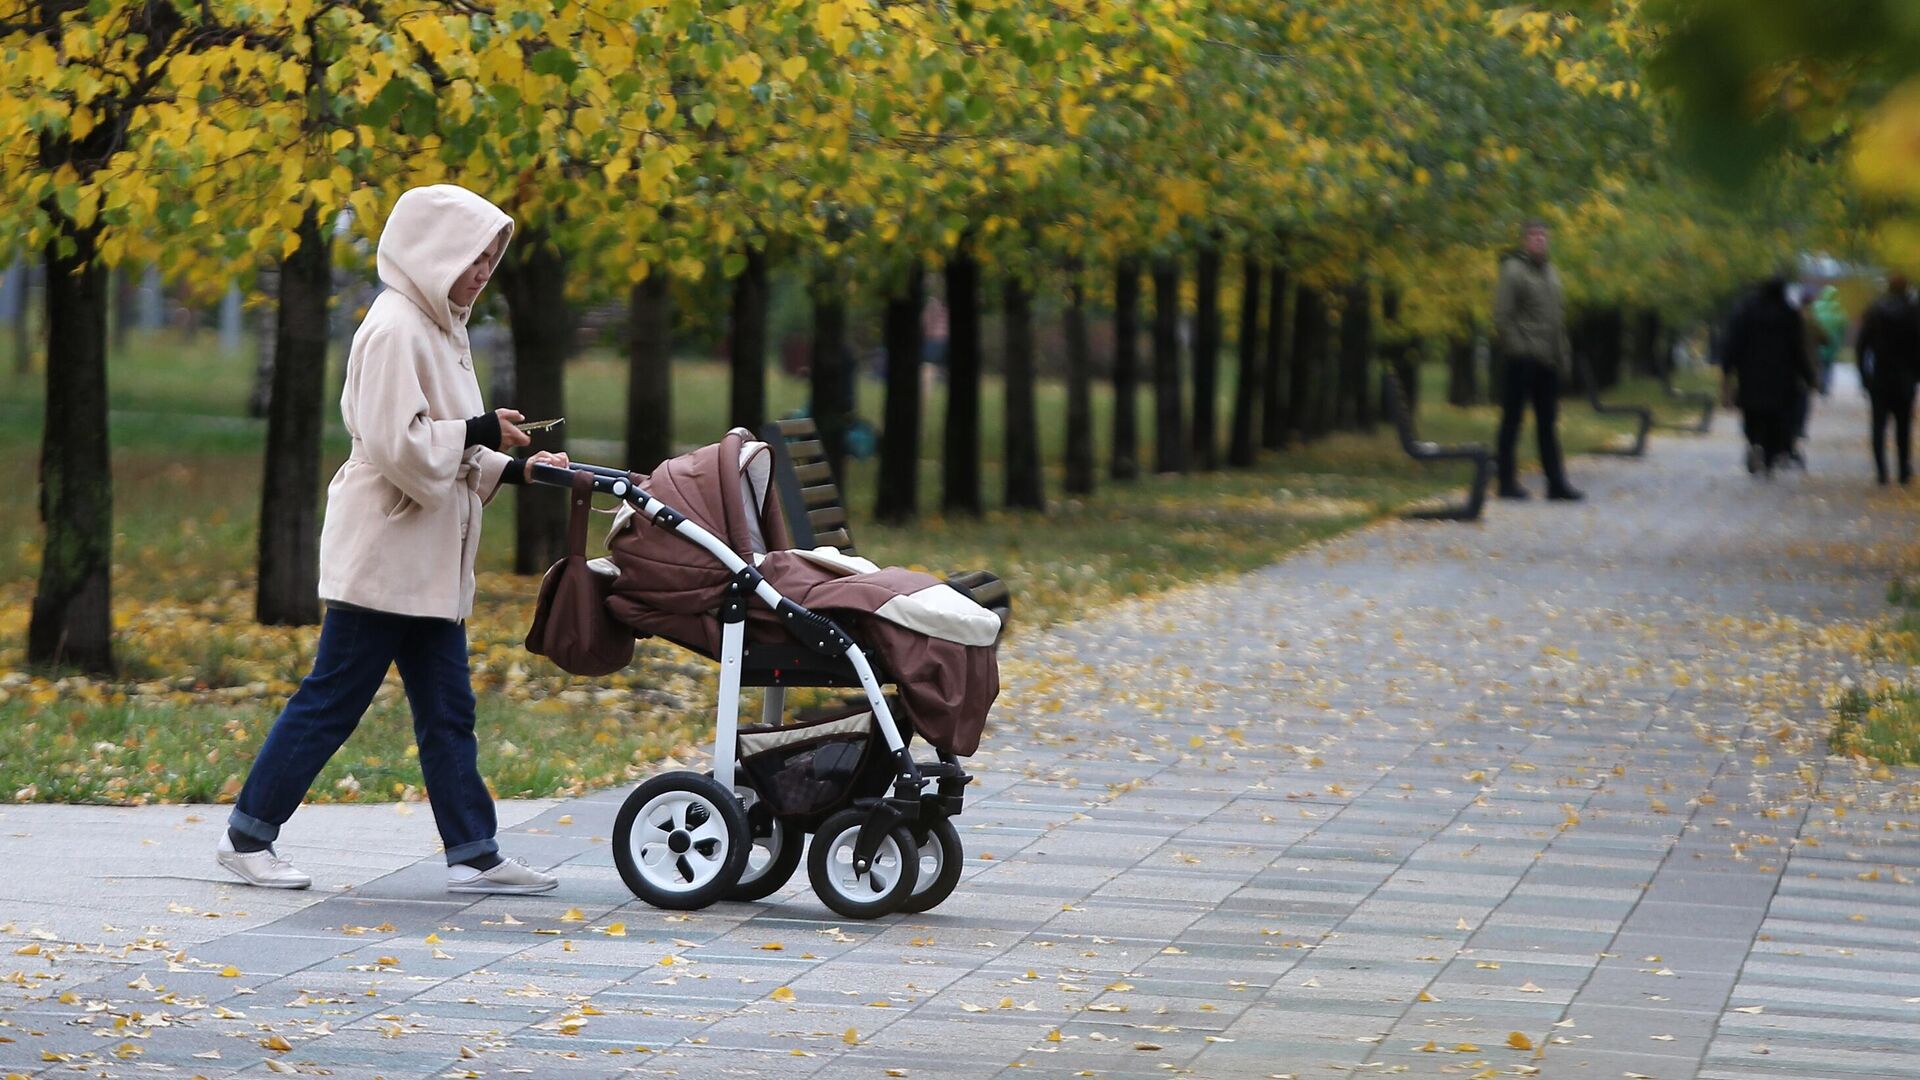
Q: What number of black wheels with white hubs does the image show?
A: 4